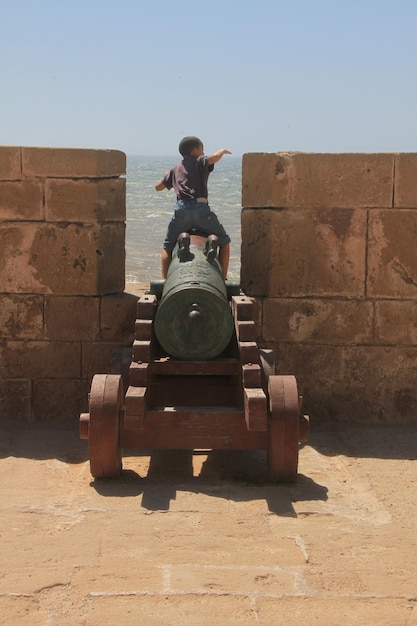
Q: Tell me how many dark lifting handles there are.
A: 2